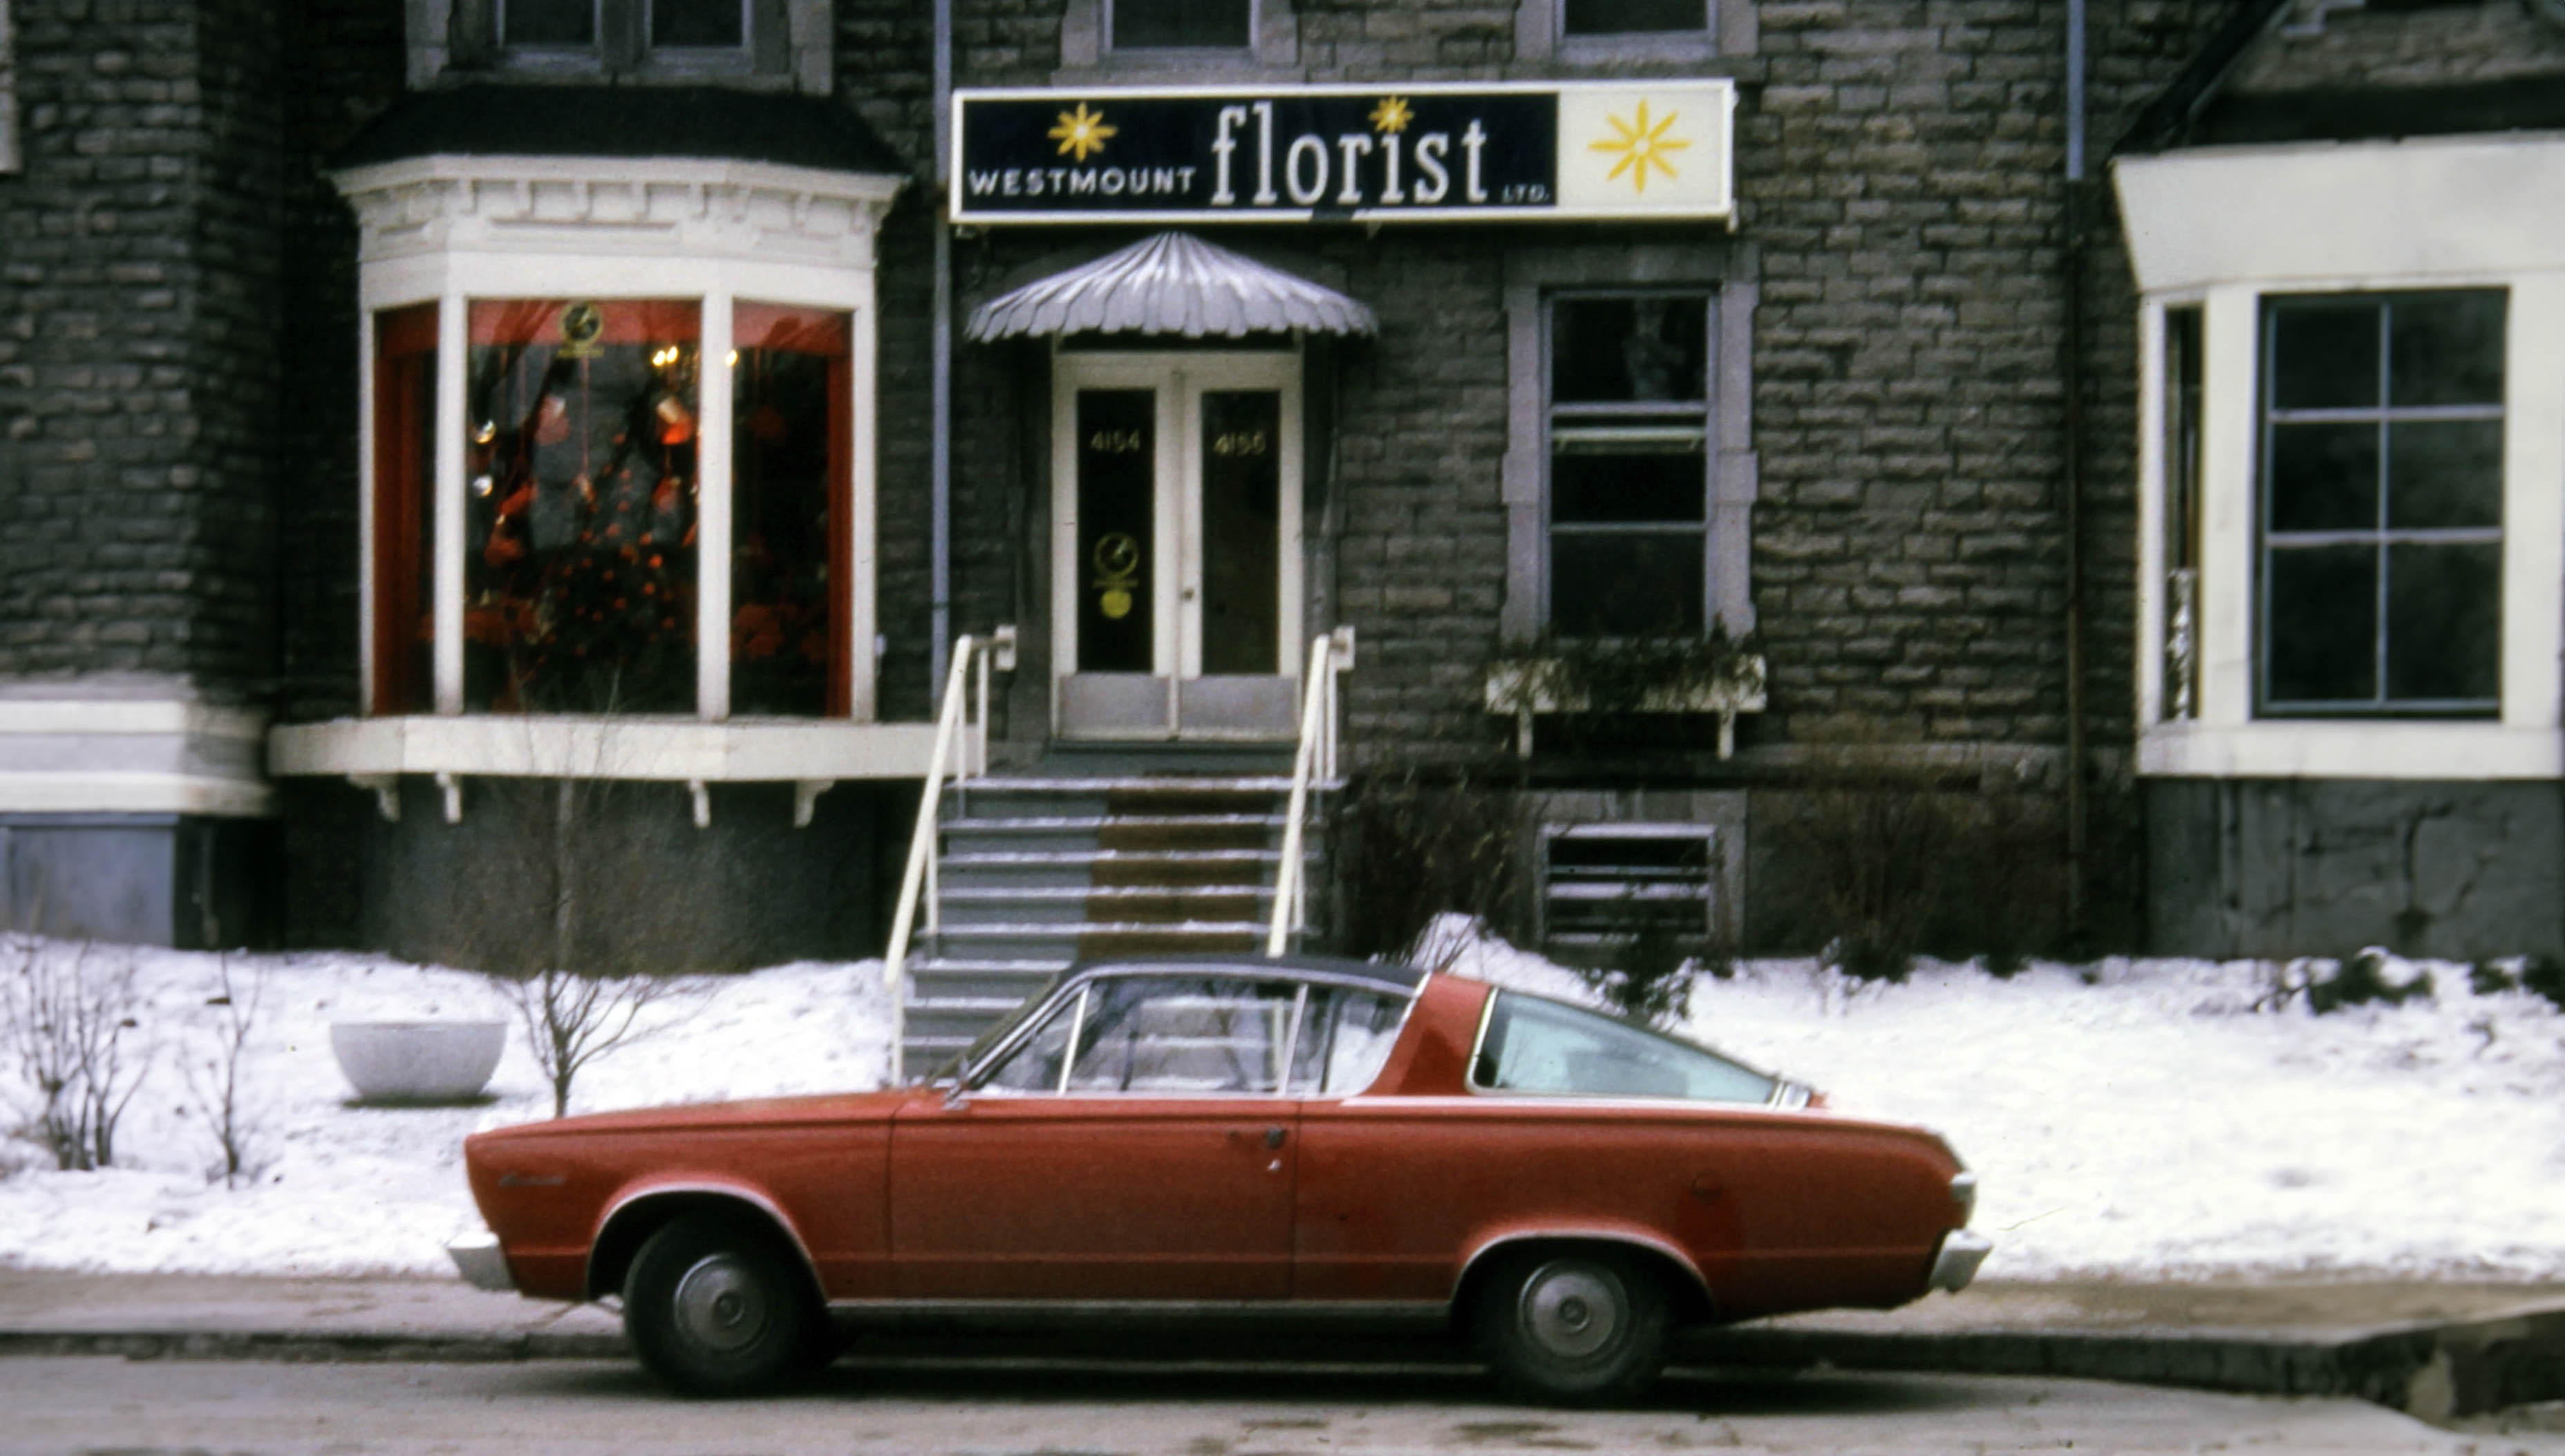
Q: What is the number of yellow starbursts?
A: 3